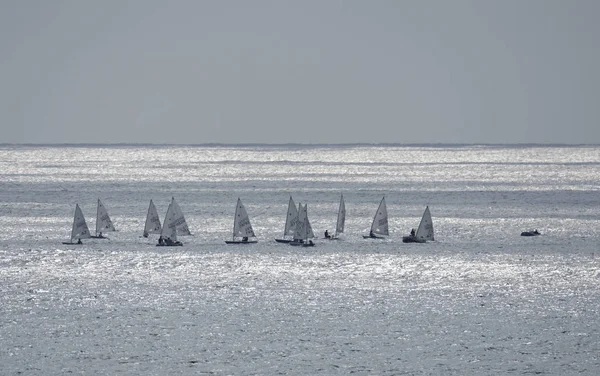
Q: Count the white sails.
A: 12